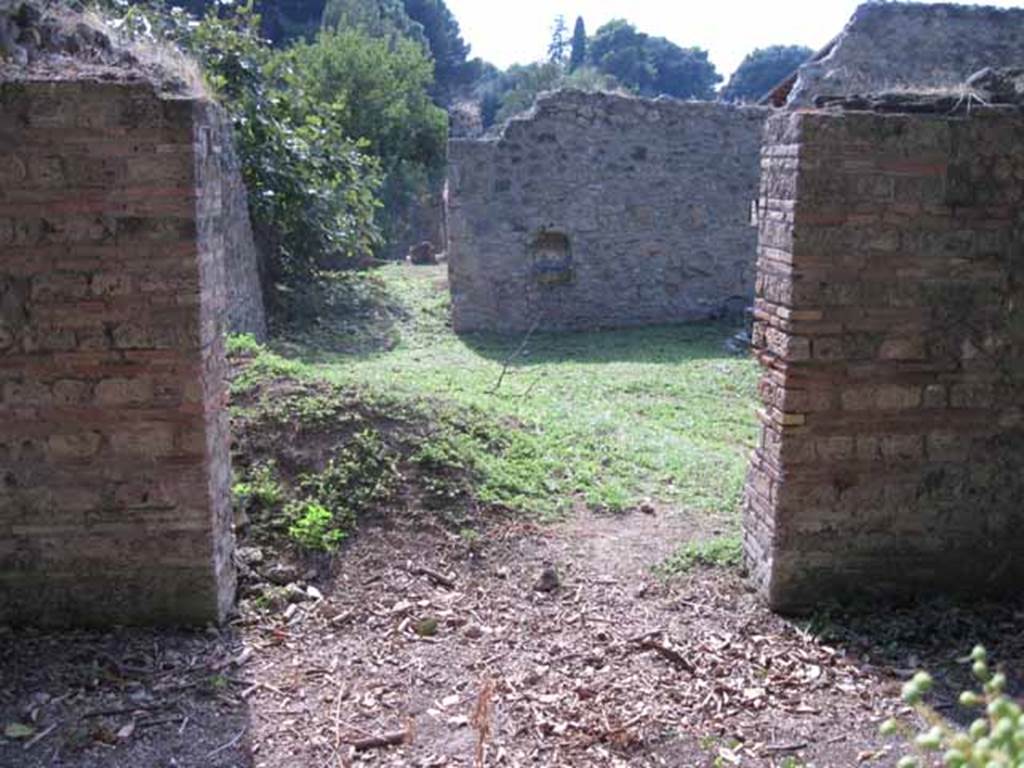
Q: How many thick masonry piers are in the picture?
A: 2